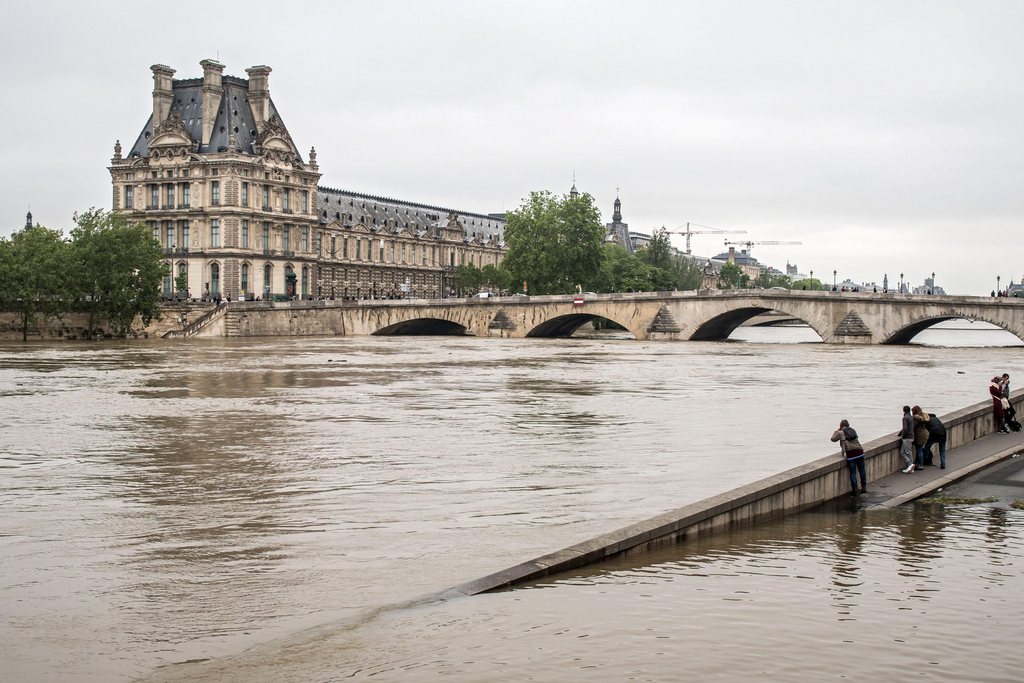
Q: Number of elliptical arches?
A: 4